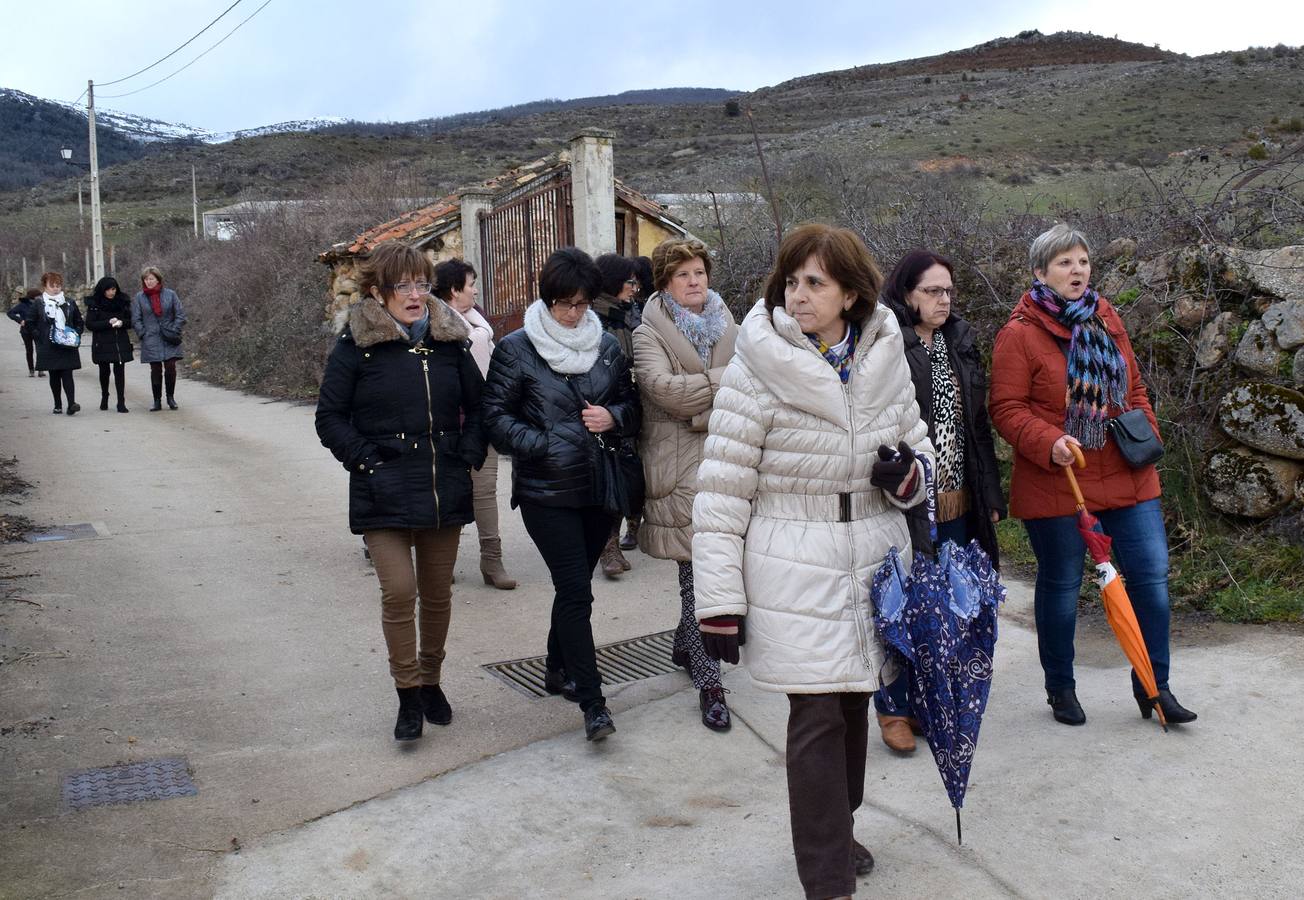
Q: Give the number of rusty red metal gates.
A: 1